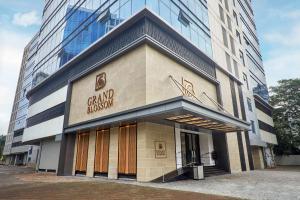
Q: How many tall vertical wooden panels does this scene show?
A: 3